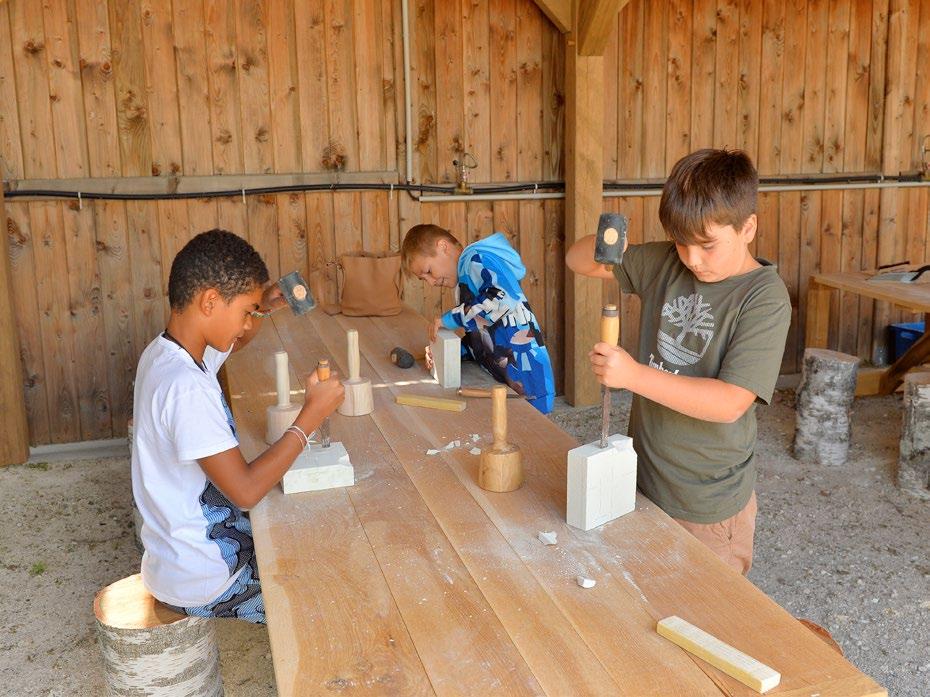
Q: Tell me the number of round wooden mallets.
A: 3